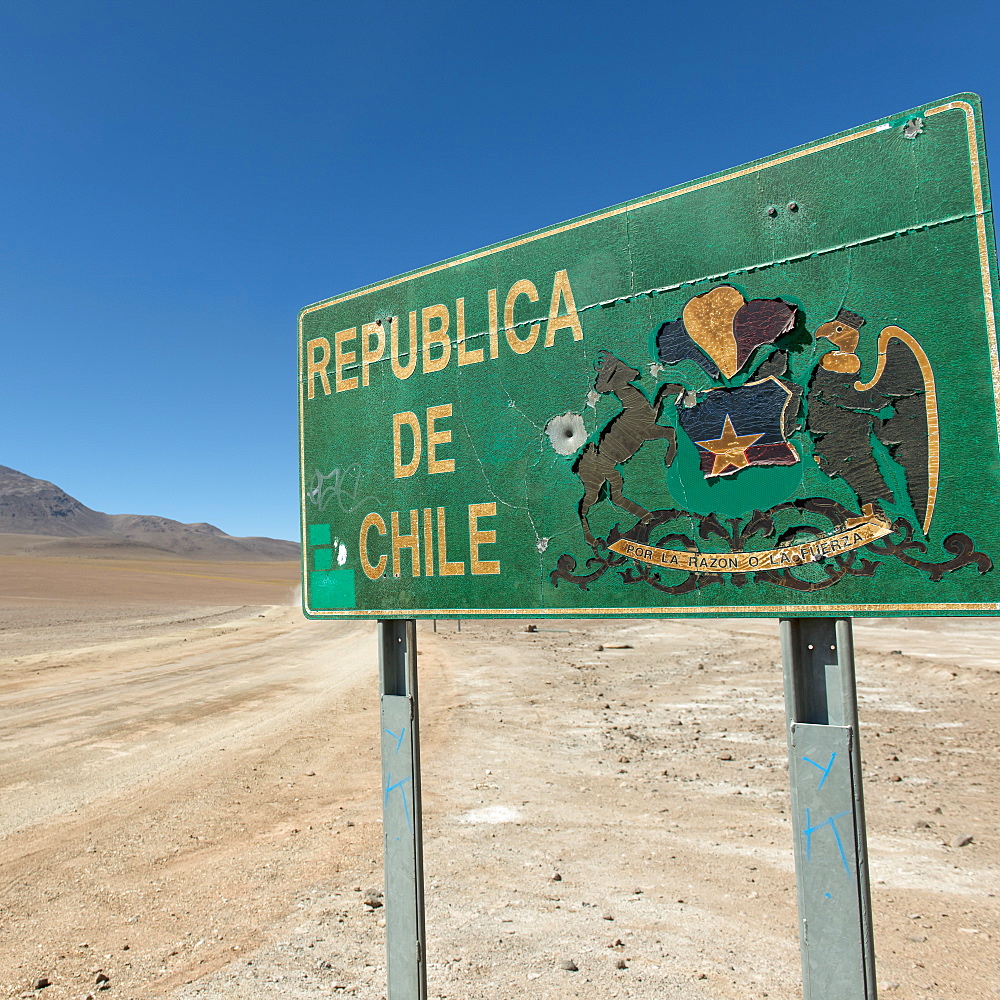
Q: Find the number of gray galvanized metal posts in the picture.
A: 2